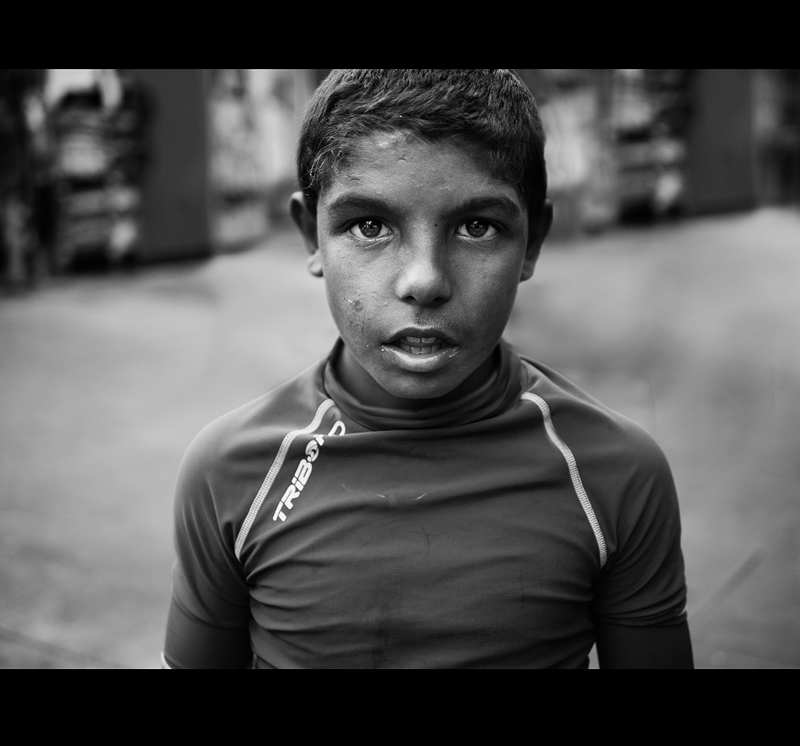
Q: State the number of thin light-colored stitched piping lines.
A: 2